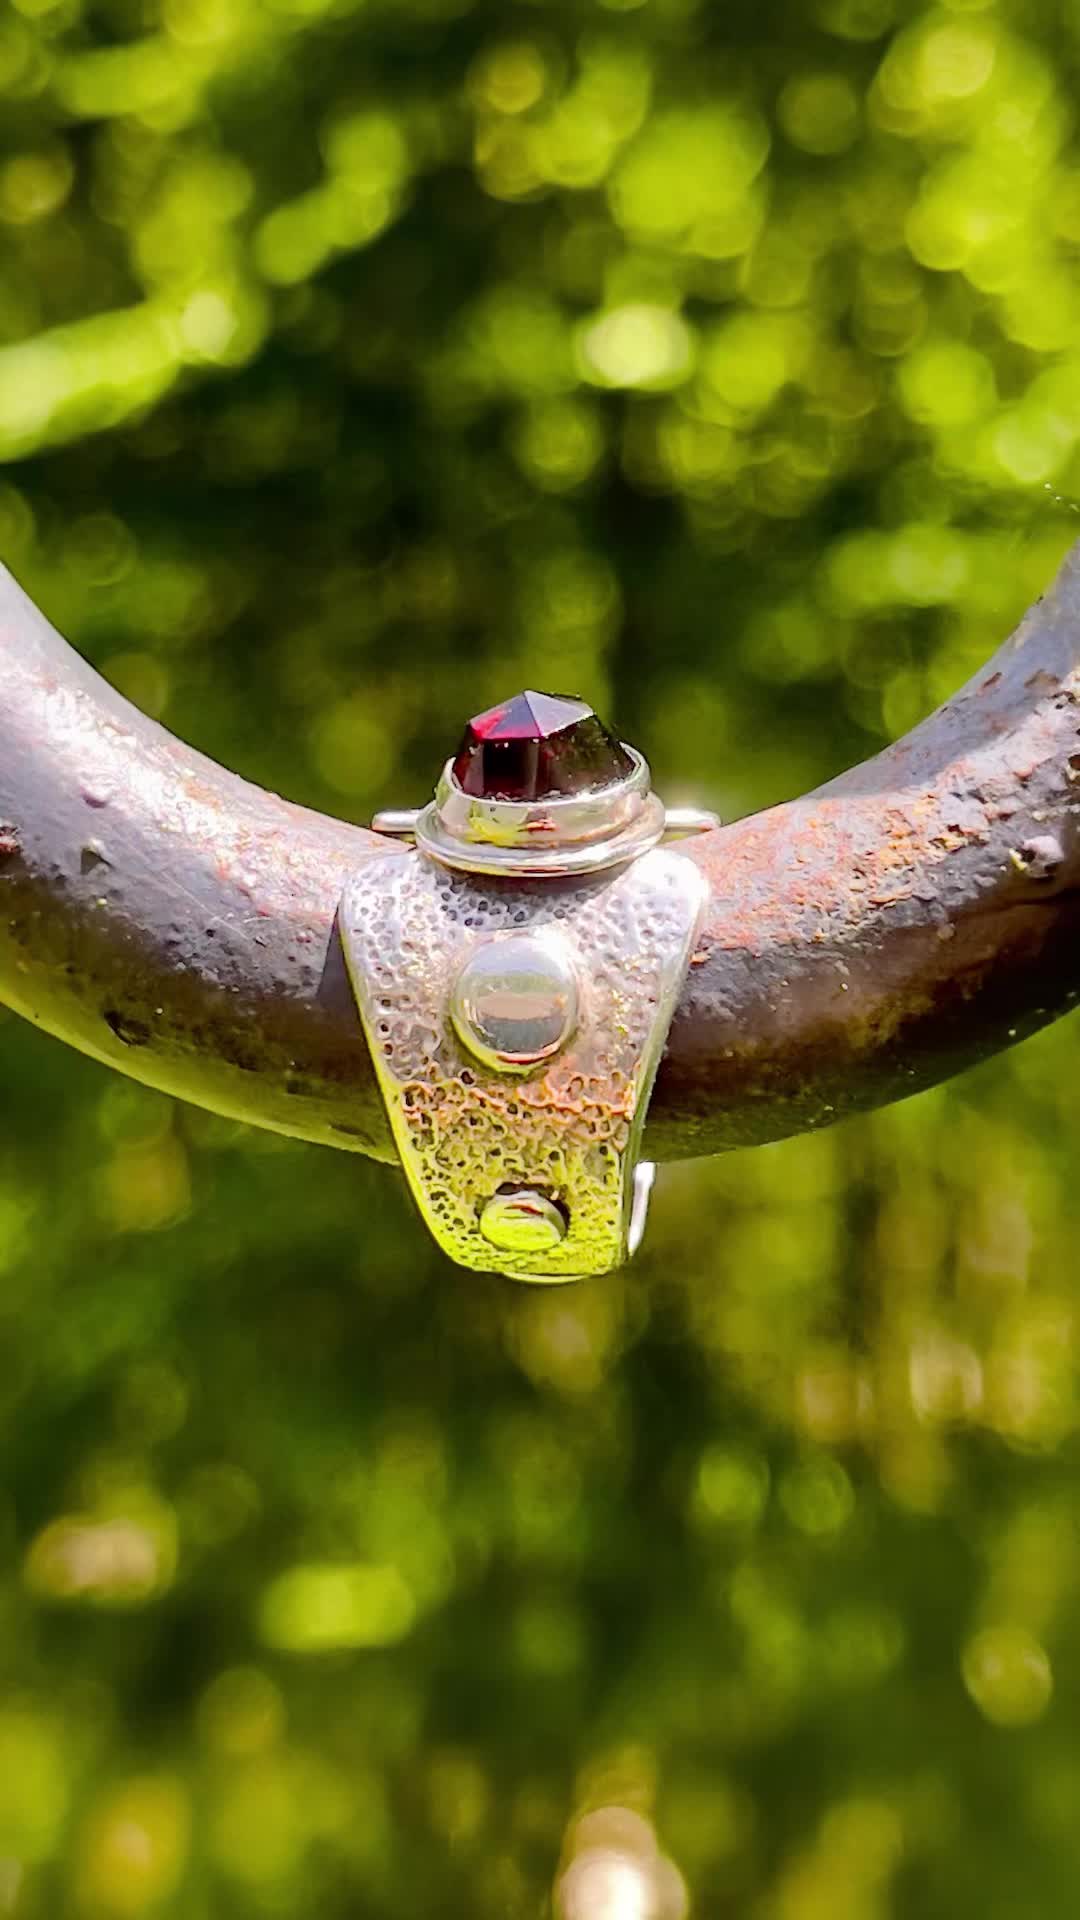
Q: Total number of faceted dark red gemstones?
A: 1